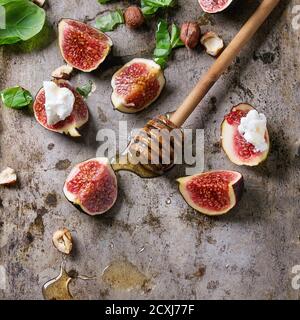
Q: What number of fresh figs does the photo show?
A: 7